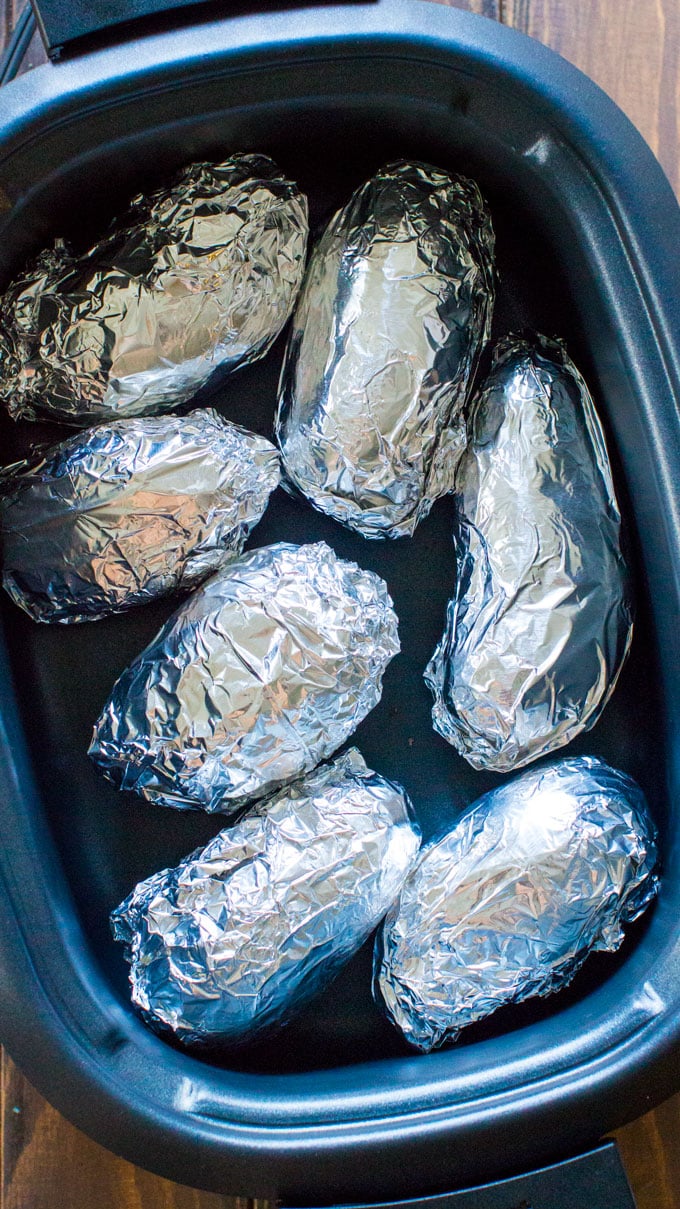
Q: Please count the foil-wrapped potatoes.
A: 7